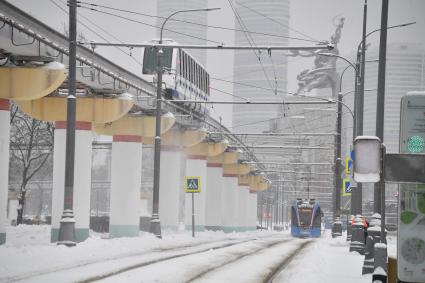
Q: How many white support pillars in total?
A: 9